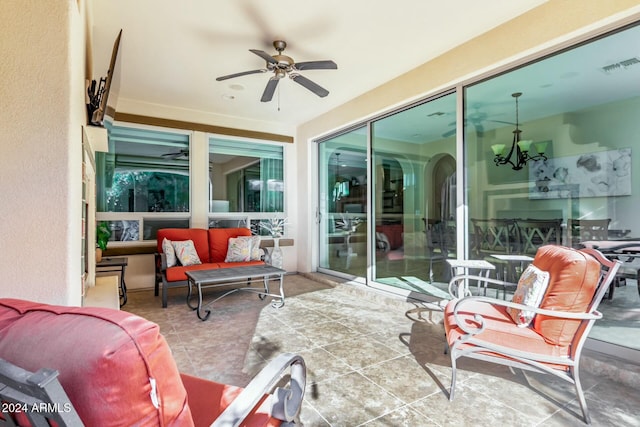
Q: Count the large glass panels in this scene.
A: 3